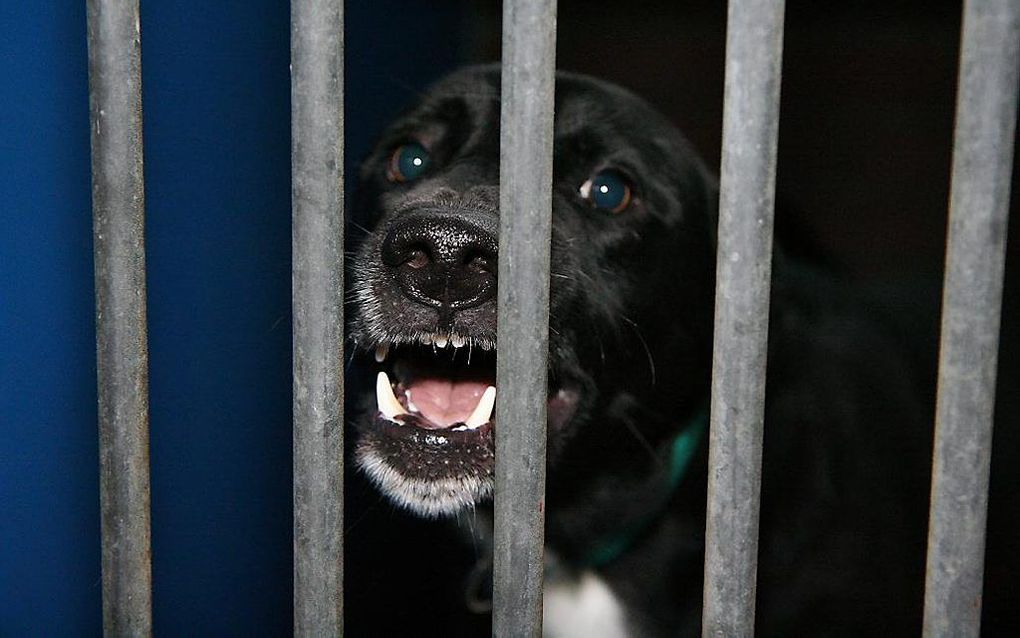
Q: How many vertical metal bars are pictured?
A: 5